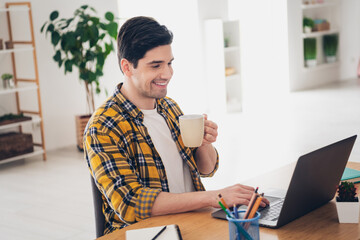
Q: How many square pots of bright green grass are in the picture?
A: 2